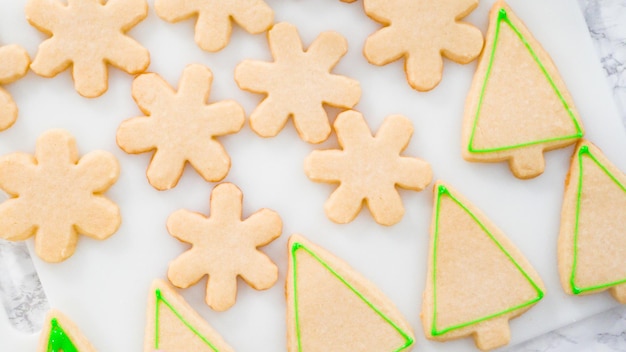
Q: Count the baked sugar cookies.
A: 15